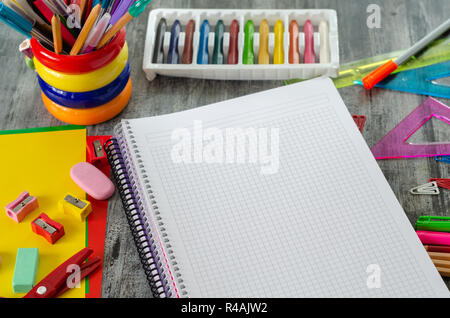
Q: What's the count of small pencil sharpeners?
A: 4